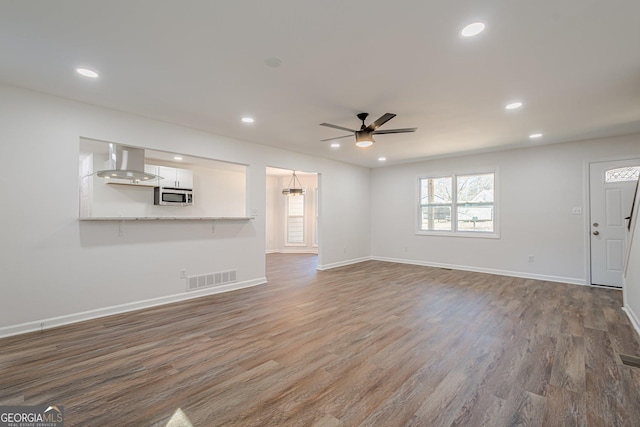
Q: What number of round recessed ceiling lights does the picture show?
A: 8